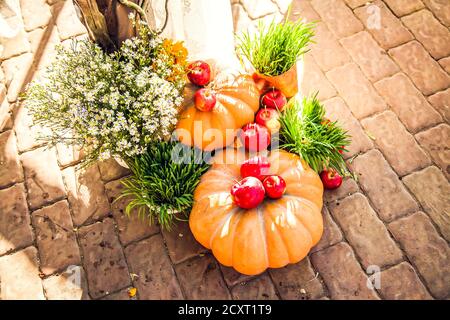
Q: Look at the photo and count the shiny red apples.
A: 9